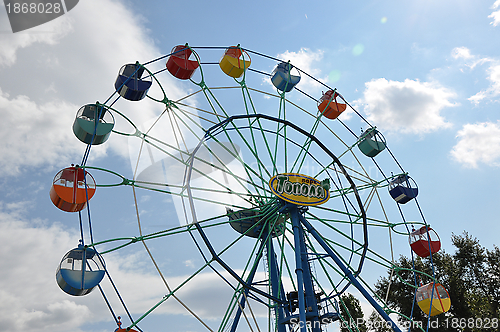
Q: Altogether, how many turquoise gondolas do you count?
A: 2